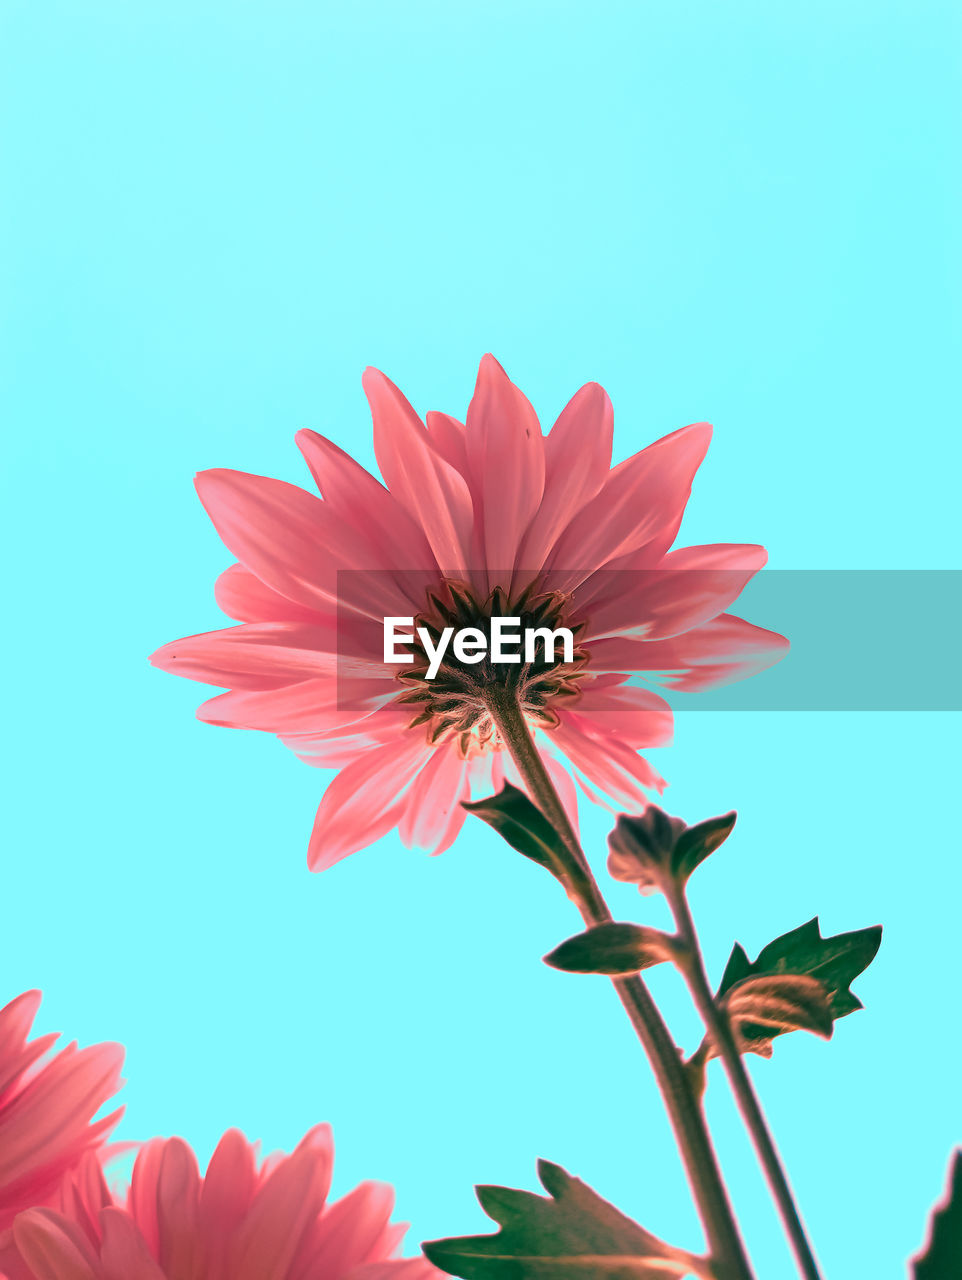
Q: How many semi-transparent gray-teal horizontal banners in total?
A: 1